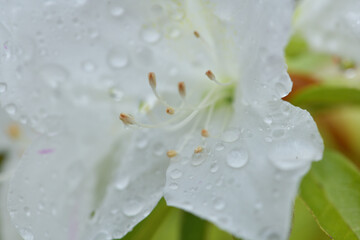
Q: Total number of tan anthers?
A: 9